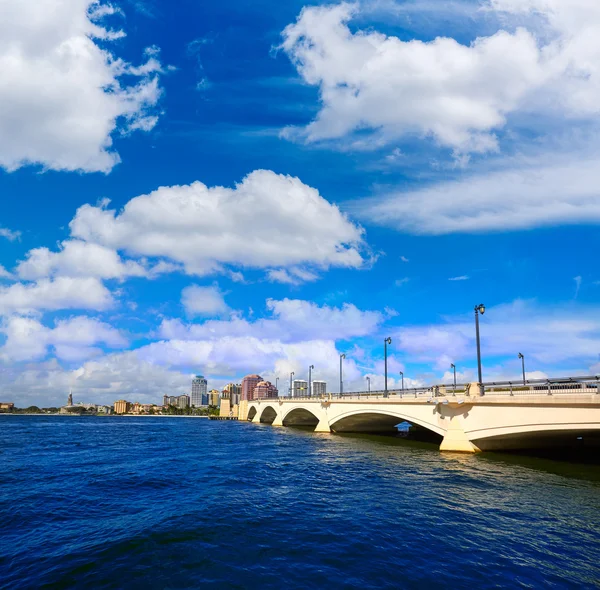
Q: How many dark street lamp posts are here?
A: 10